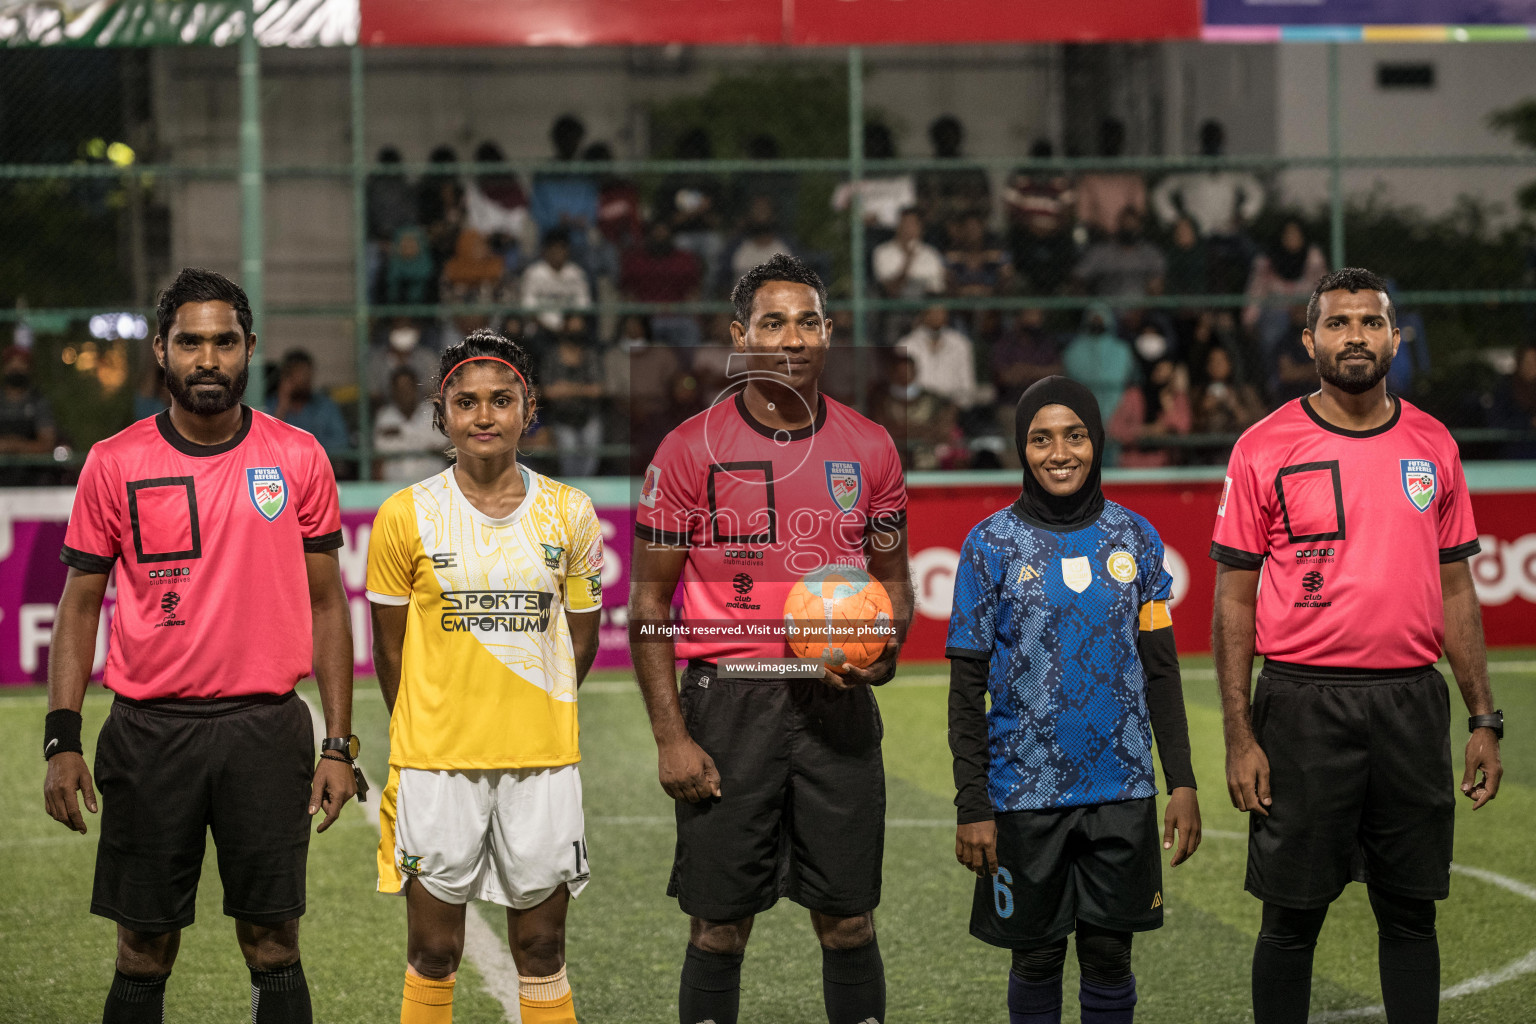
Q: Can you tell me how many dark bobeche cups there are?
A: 0